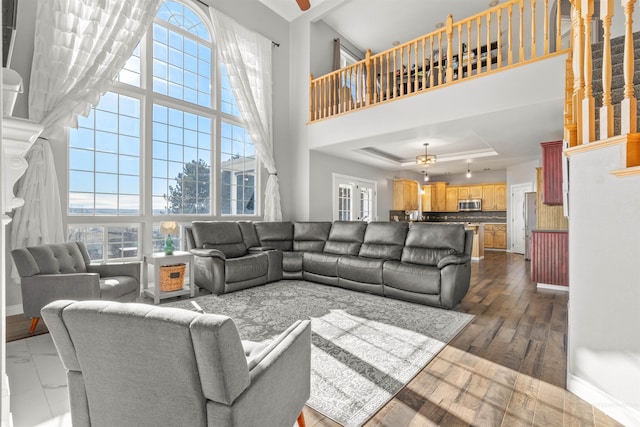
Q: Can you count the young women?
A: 0